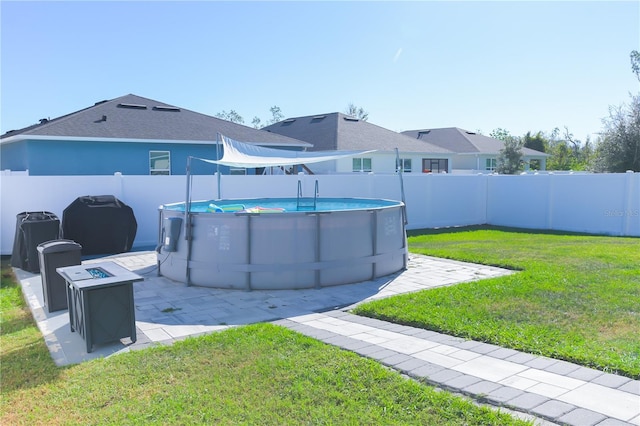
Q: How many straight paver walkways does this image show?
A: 1